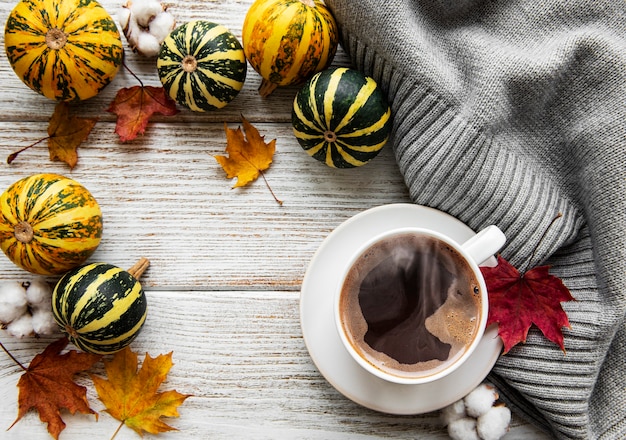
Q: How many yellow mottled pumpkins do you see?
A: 3